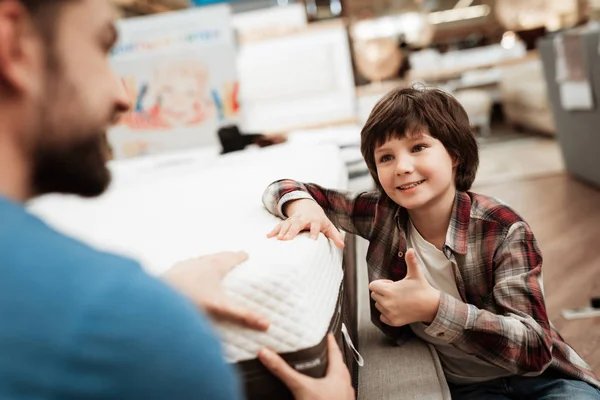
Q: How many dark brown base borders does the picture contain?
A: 1